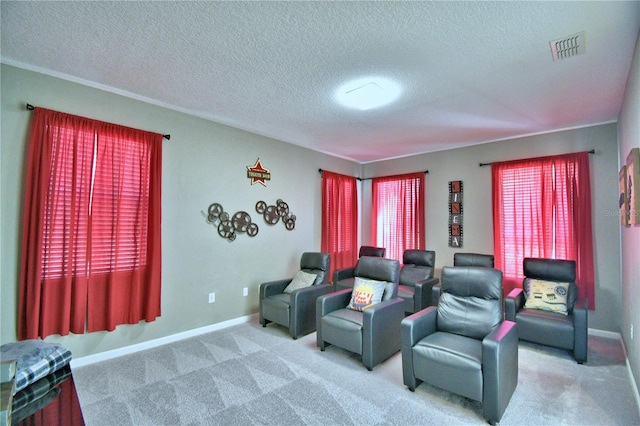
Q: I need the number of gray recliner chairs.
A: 7